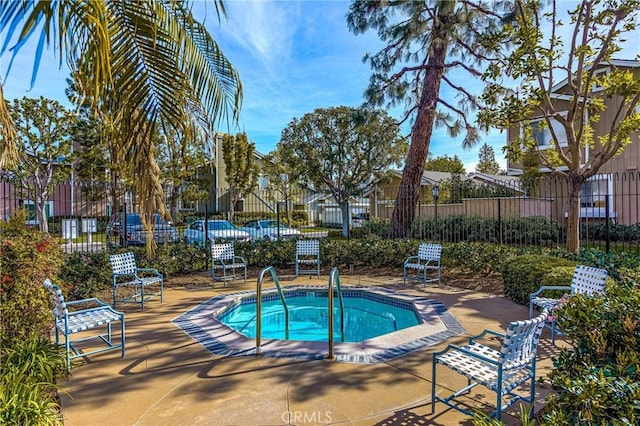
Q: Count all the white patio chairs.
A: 7